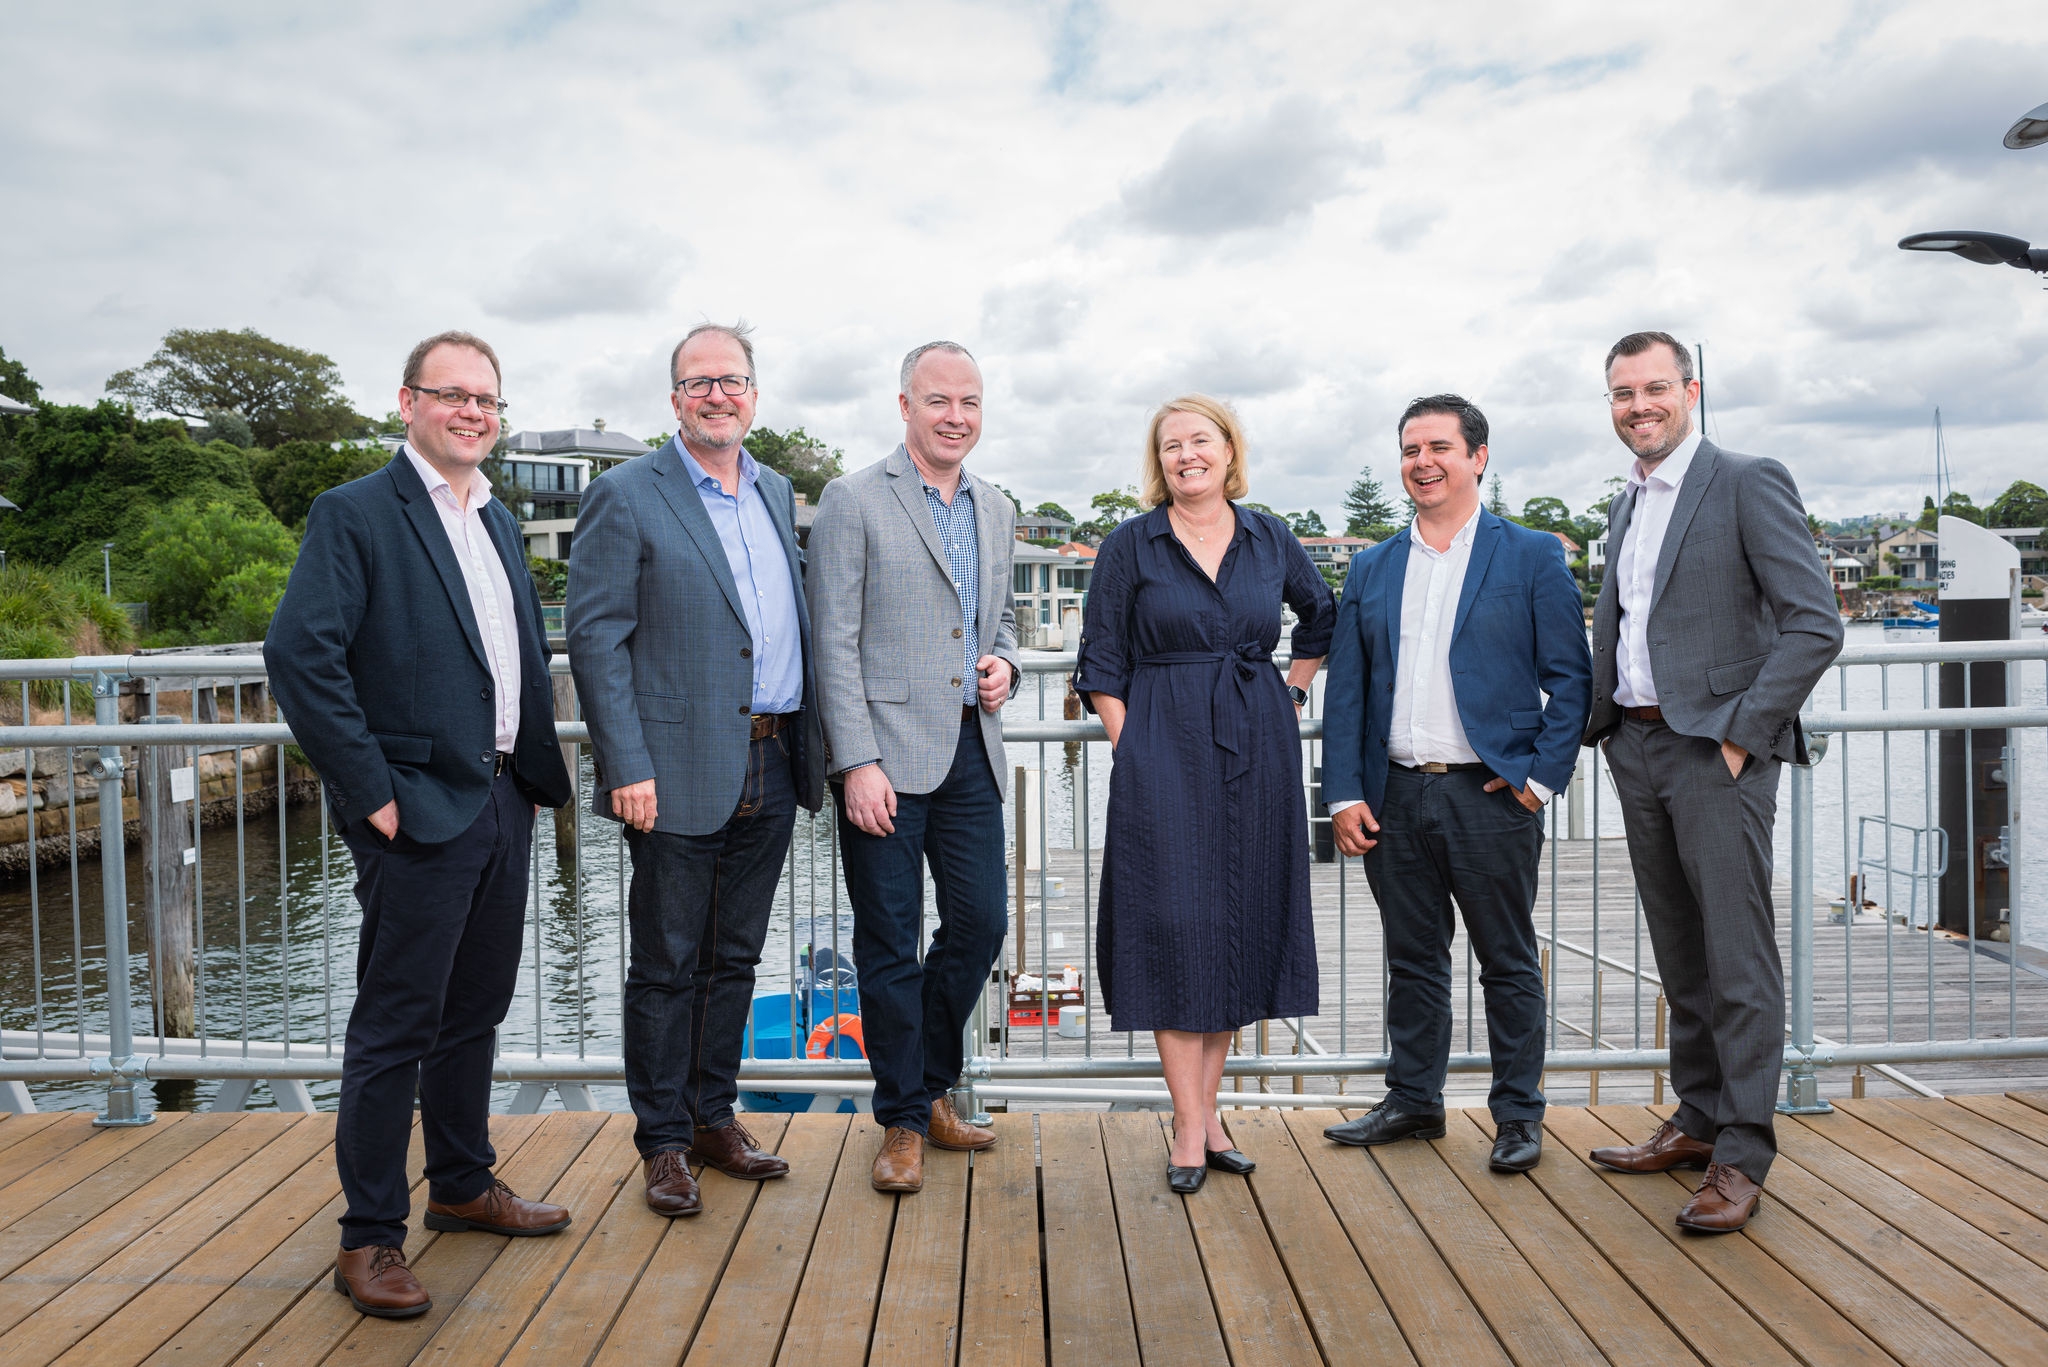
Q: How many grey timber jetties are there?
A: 1